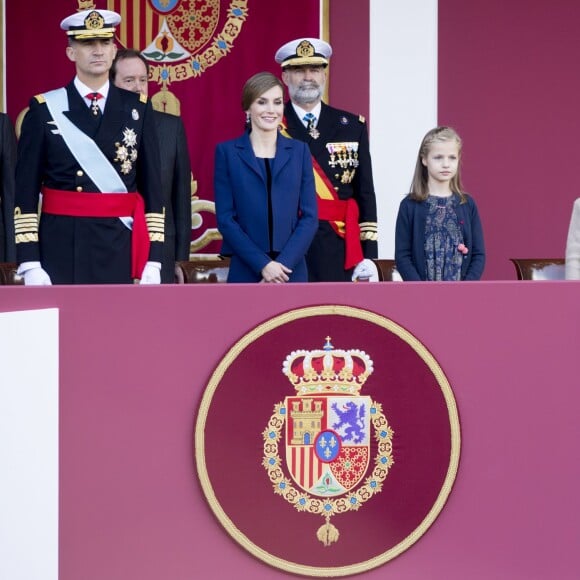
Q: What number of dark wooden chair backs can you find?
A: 4